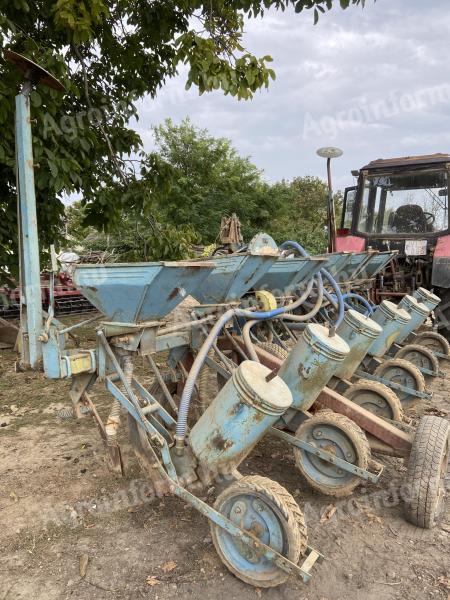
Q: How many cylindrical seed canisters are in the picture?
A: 6